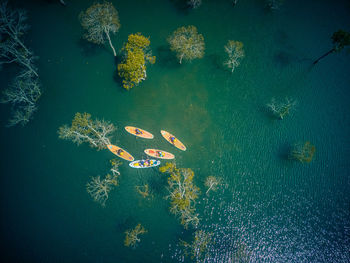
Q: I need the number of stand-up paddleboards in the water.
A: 5